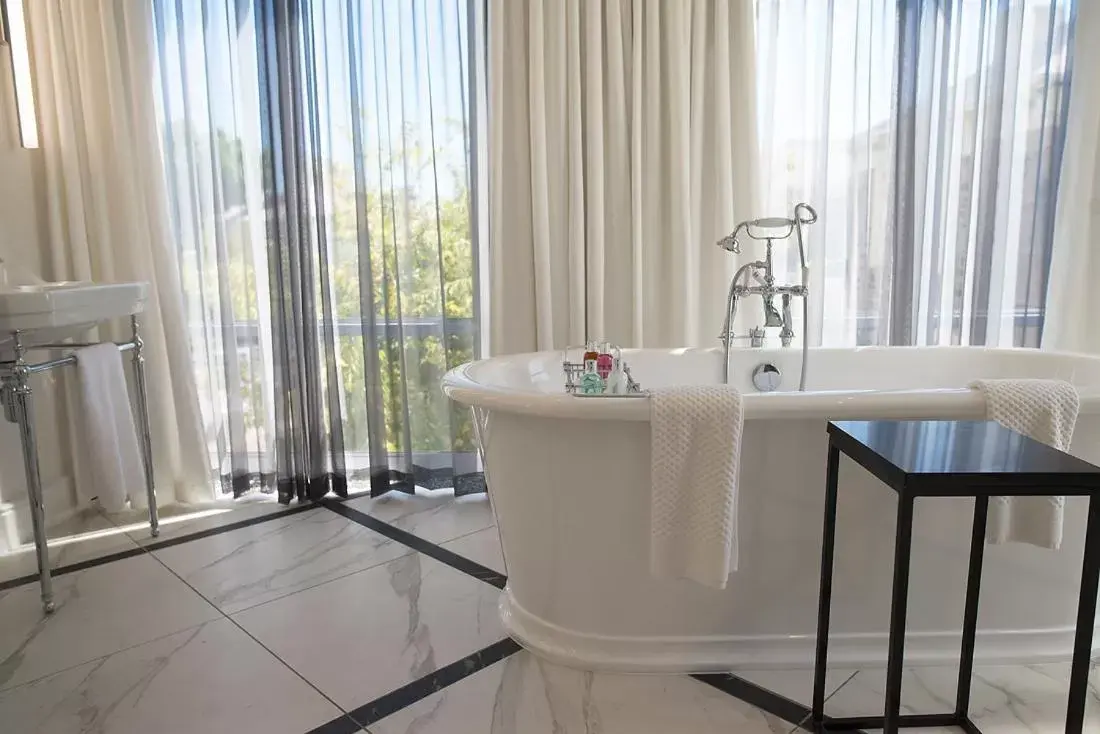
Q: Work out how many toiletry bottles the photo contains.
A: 4